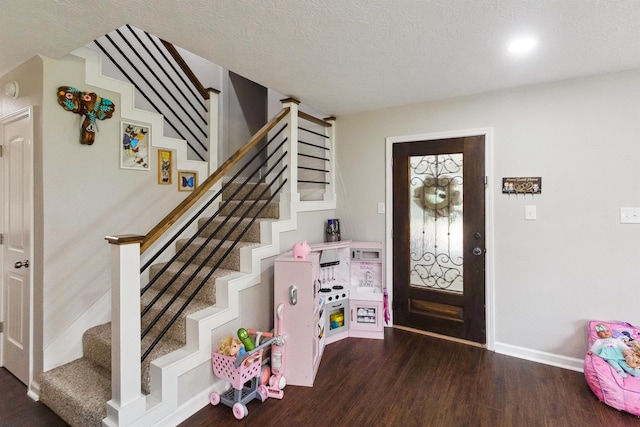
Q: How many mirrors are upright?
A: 0